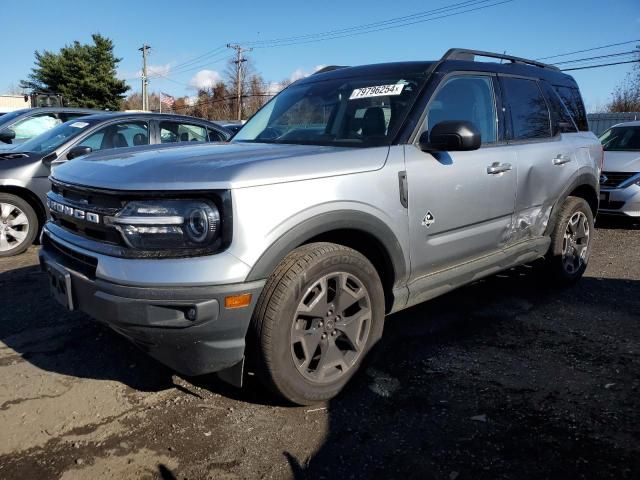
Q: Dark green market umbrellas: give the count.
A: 0